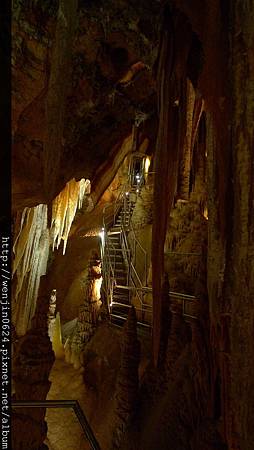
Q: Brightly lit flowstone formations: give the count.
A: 2